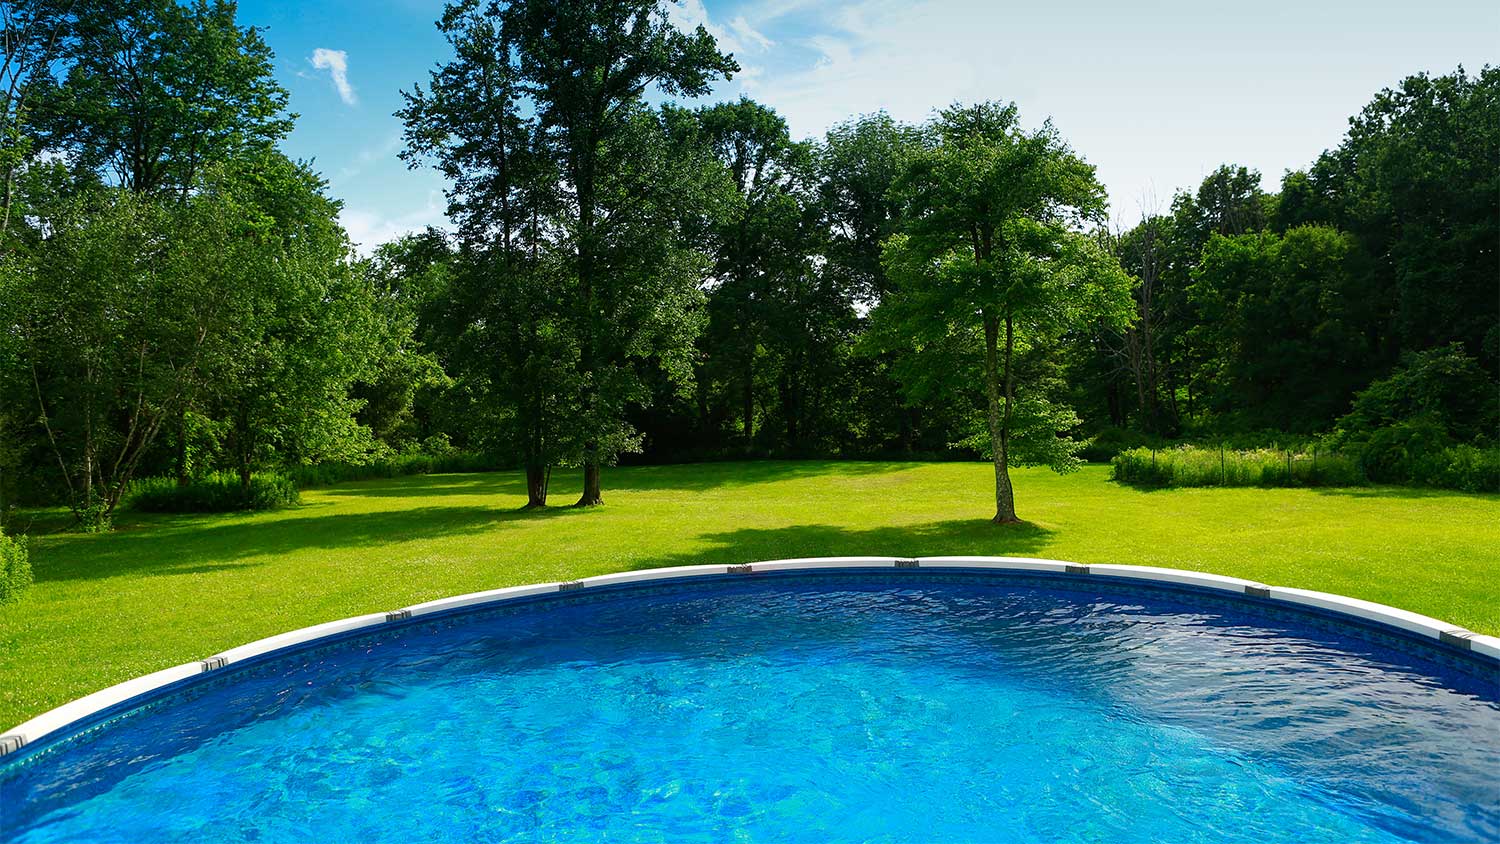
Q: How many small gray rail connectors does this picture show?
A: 9